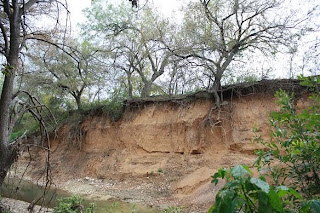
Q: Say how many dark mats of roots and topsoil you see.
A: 1